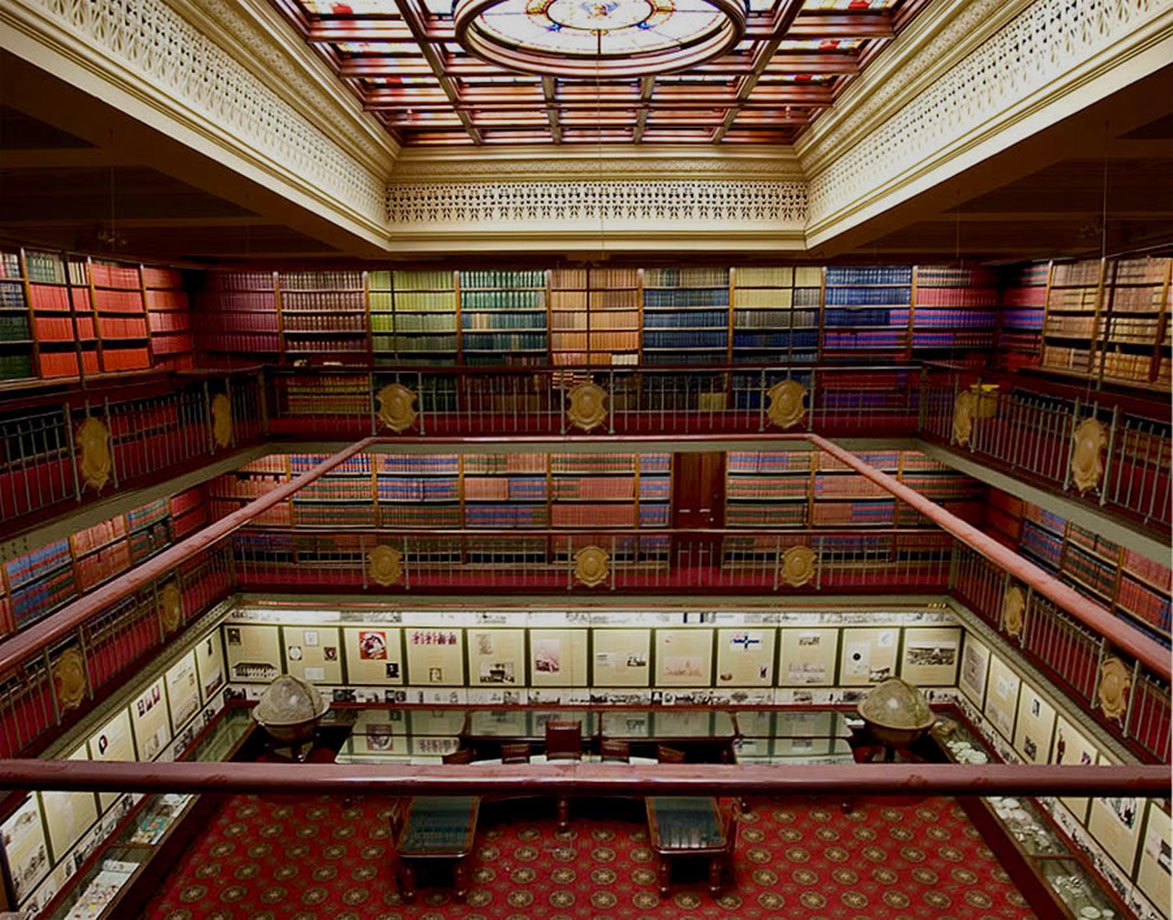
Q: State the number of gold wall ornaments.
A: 14